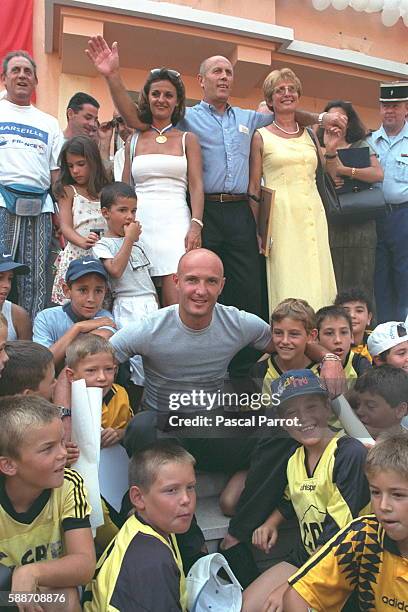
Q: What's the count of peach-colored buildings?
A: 1